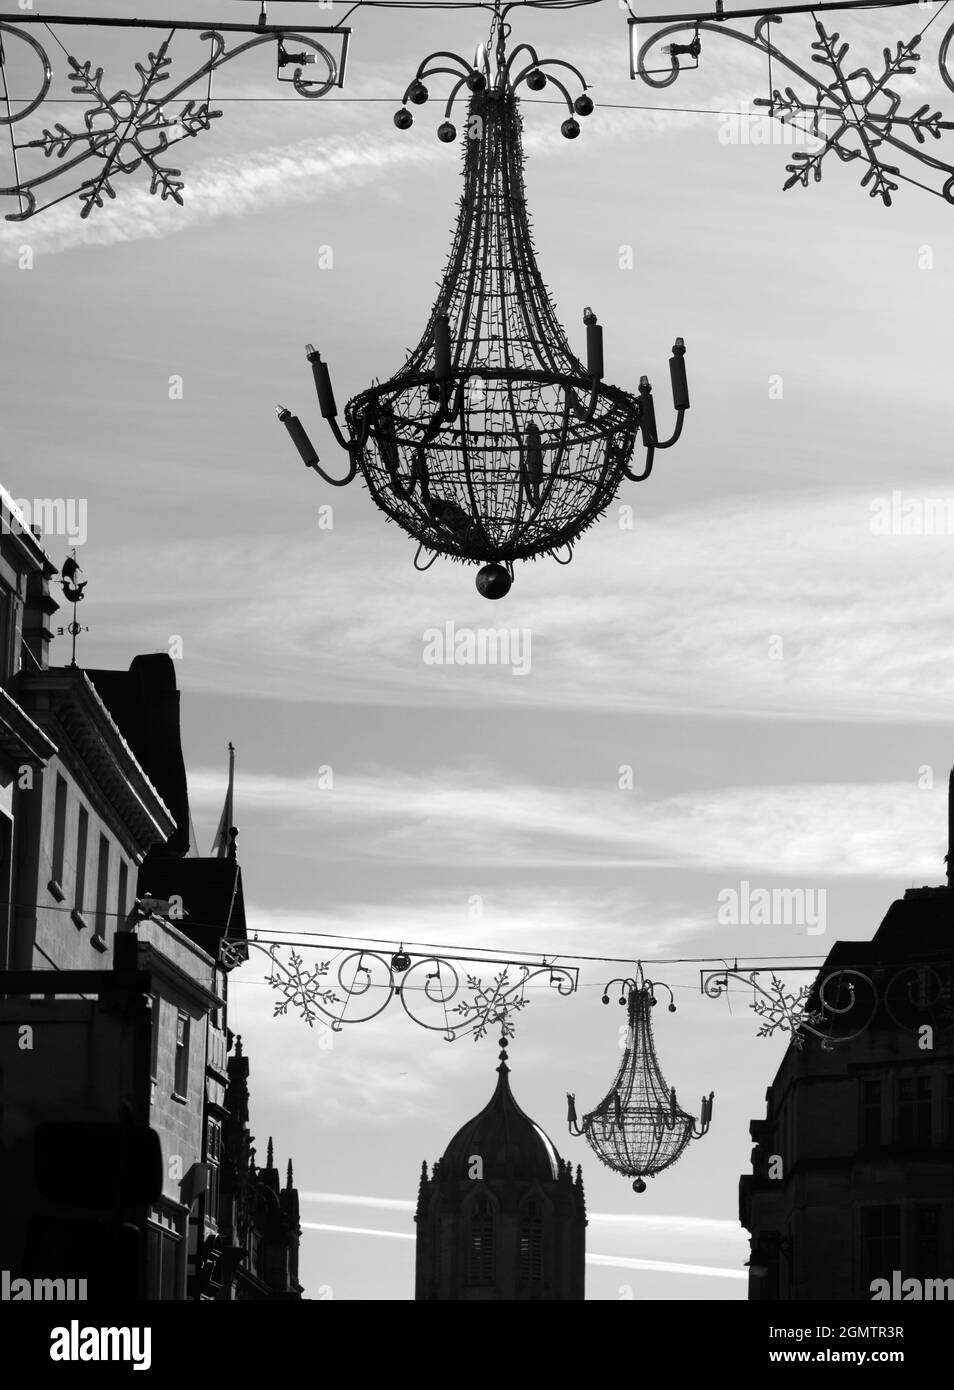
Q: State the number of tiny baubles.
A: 11